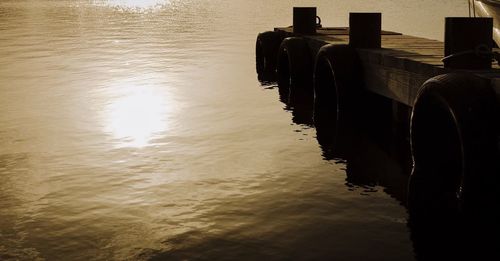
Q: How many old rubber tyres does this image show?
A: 4